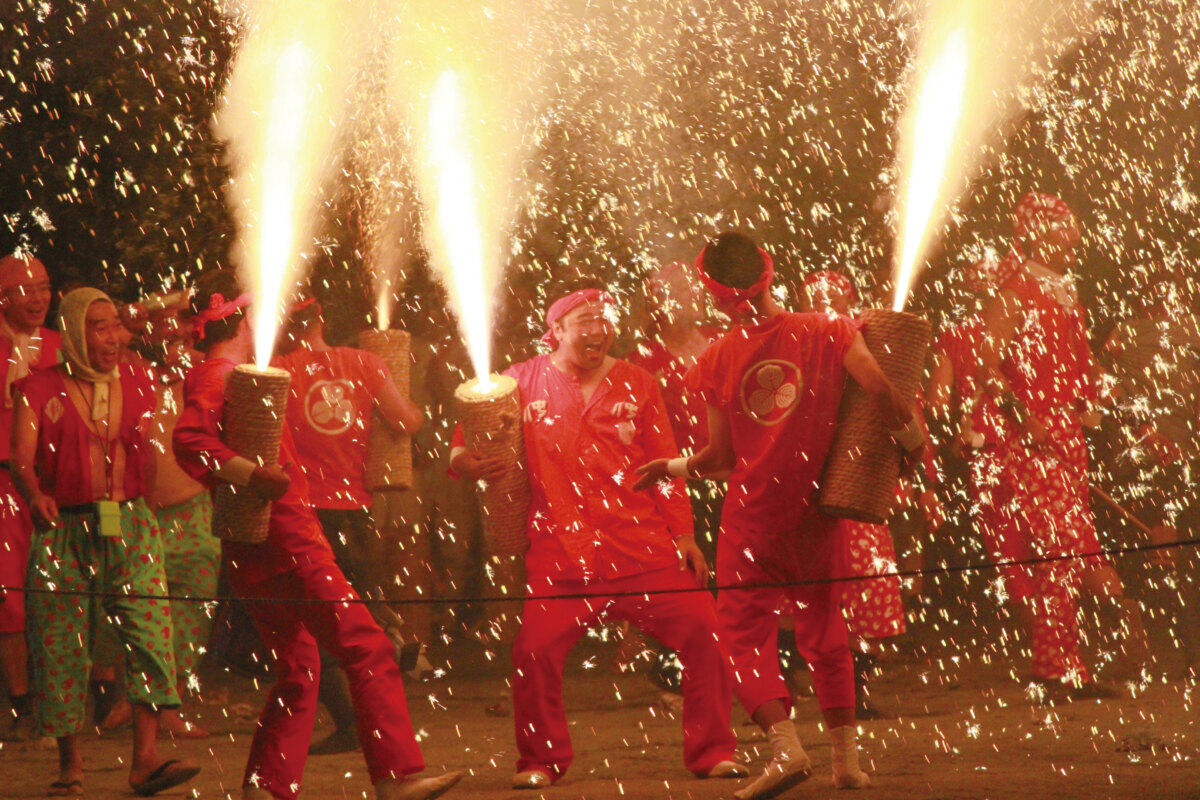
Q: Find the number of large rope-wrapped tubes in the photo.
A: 4